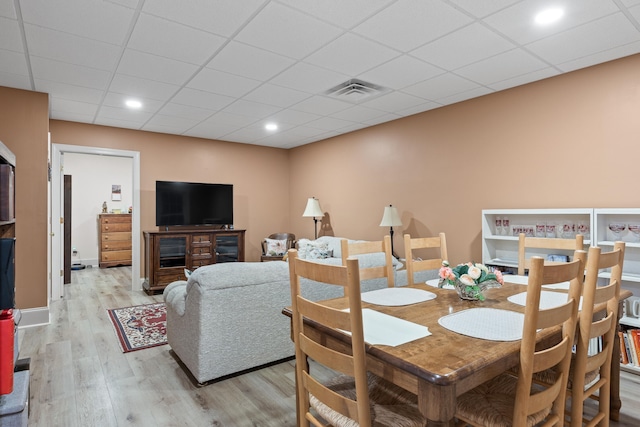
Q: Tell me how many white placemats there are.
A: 6